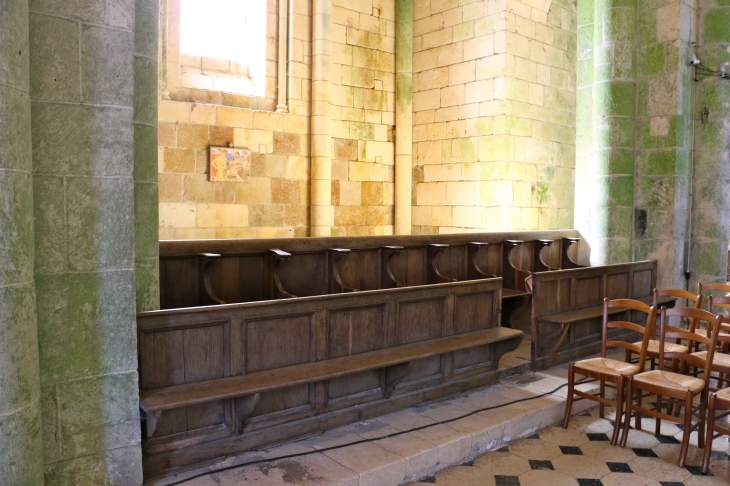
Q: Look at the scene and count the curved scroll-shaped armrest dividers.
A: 9